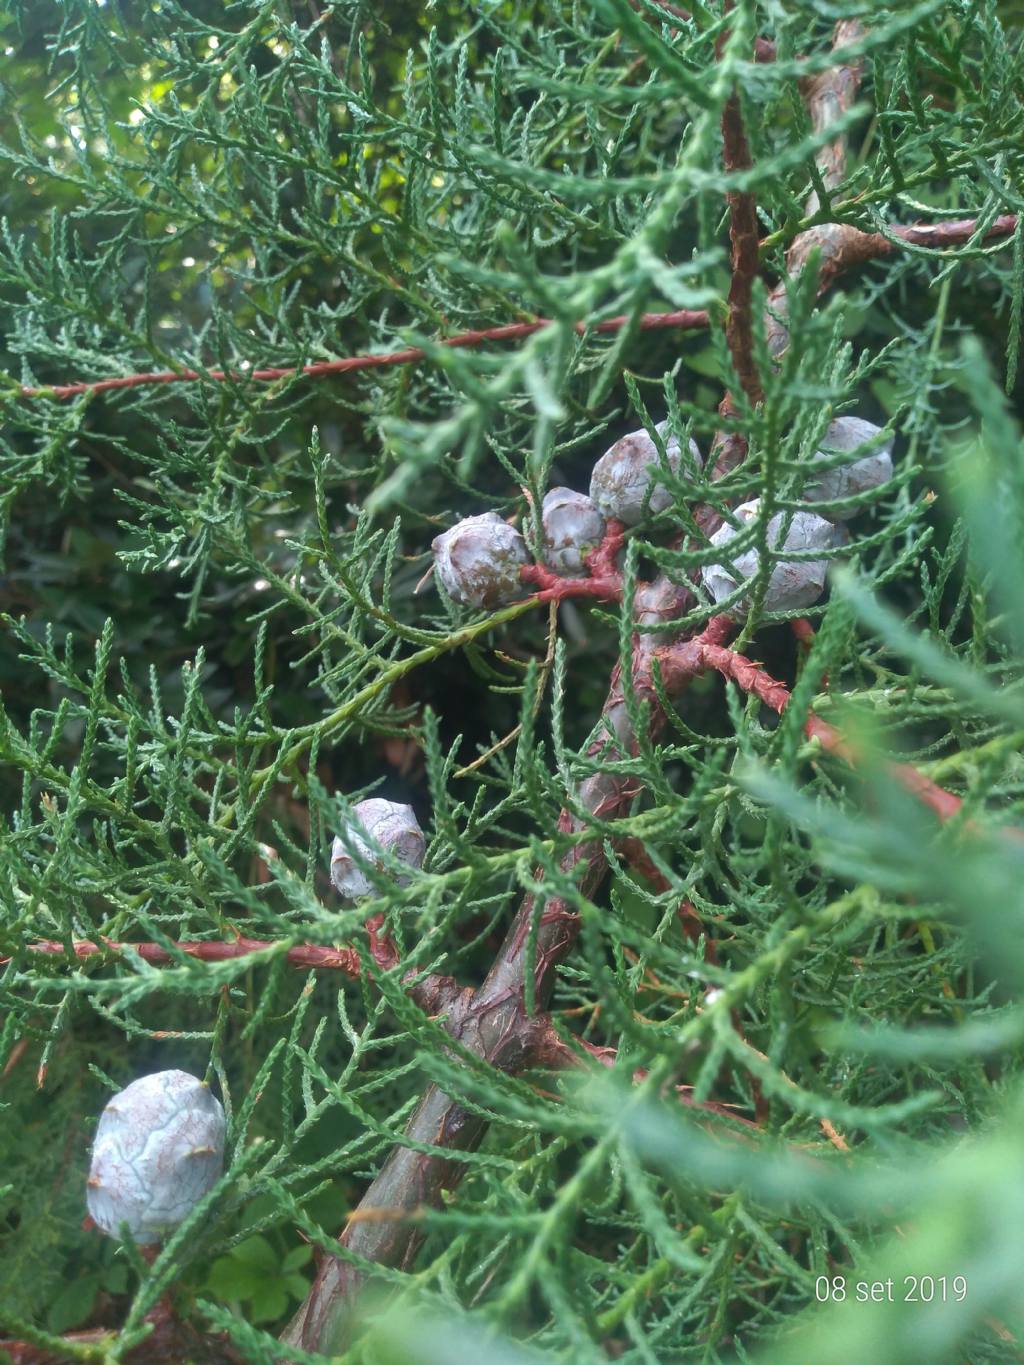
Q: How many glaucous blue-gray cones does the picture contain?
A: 7